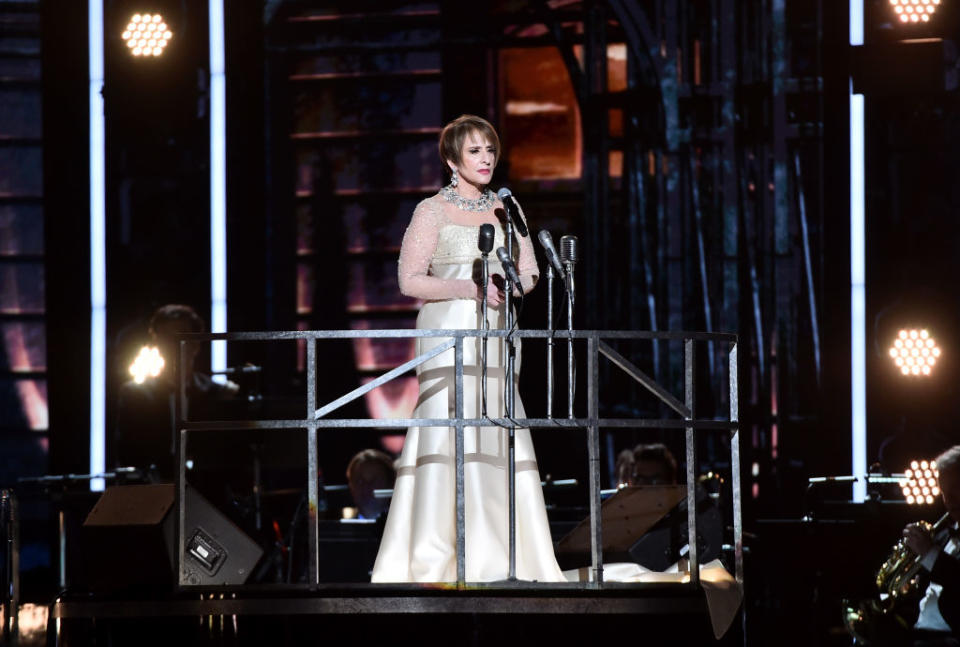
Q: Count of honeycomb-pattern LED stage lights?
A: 5